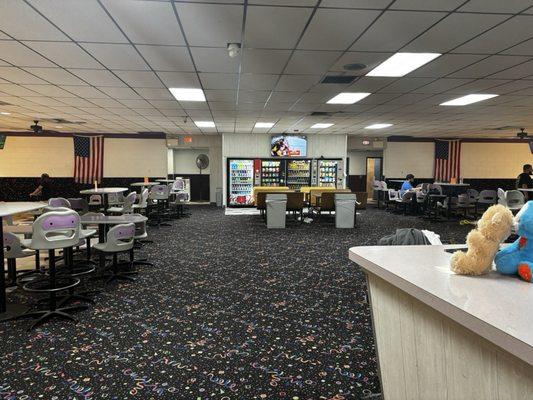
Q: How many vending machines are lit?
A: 4